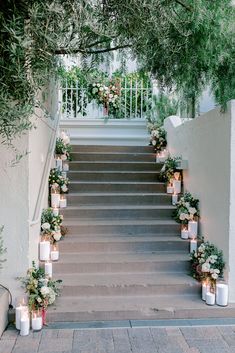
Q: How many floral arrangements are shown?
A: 9